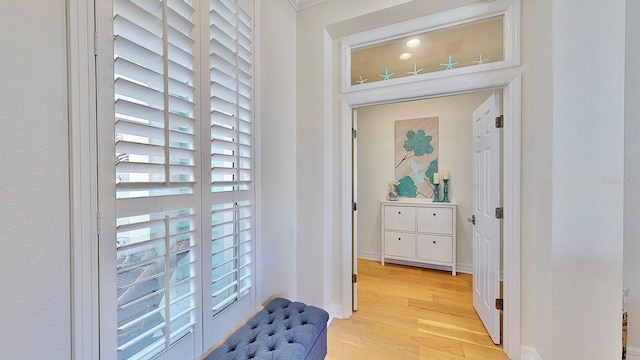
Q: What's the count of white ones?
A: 3